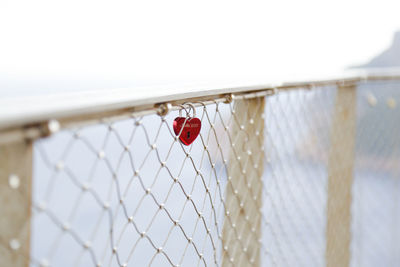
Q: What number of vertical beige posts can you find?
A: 3